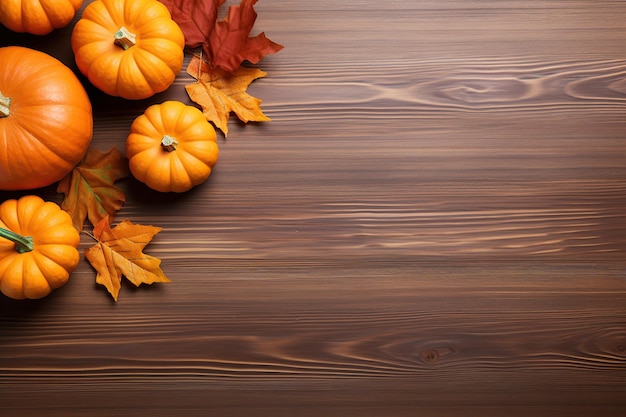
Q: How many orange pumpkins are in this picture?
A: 5